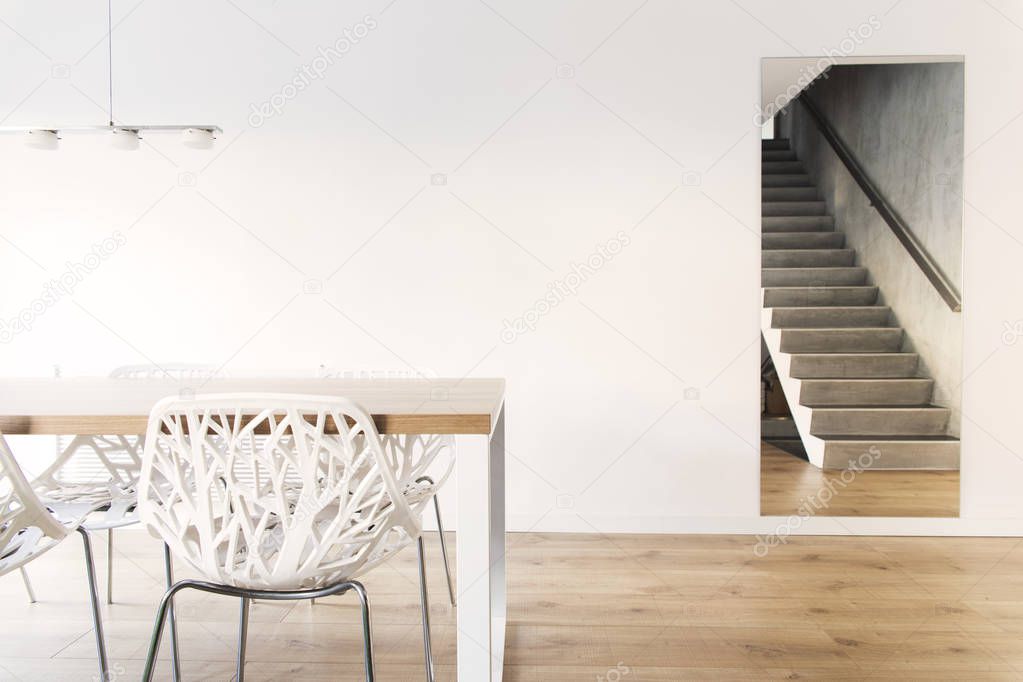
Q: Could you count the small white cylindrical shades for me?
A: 3